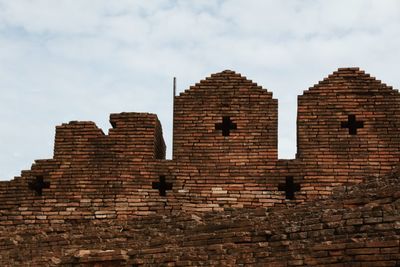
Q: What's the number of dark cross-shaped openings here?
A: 5